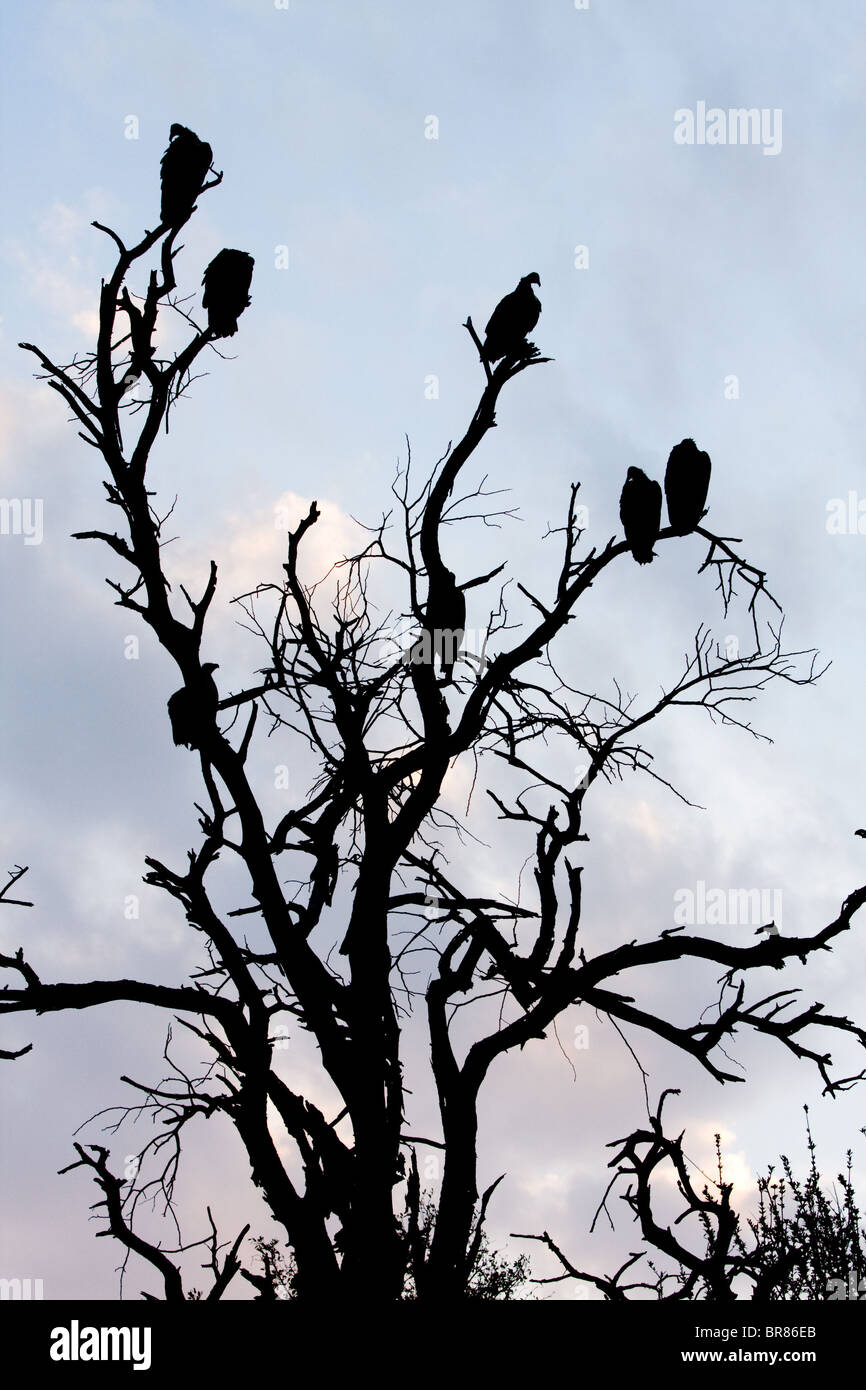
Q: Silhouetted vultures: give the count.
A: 7